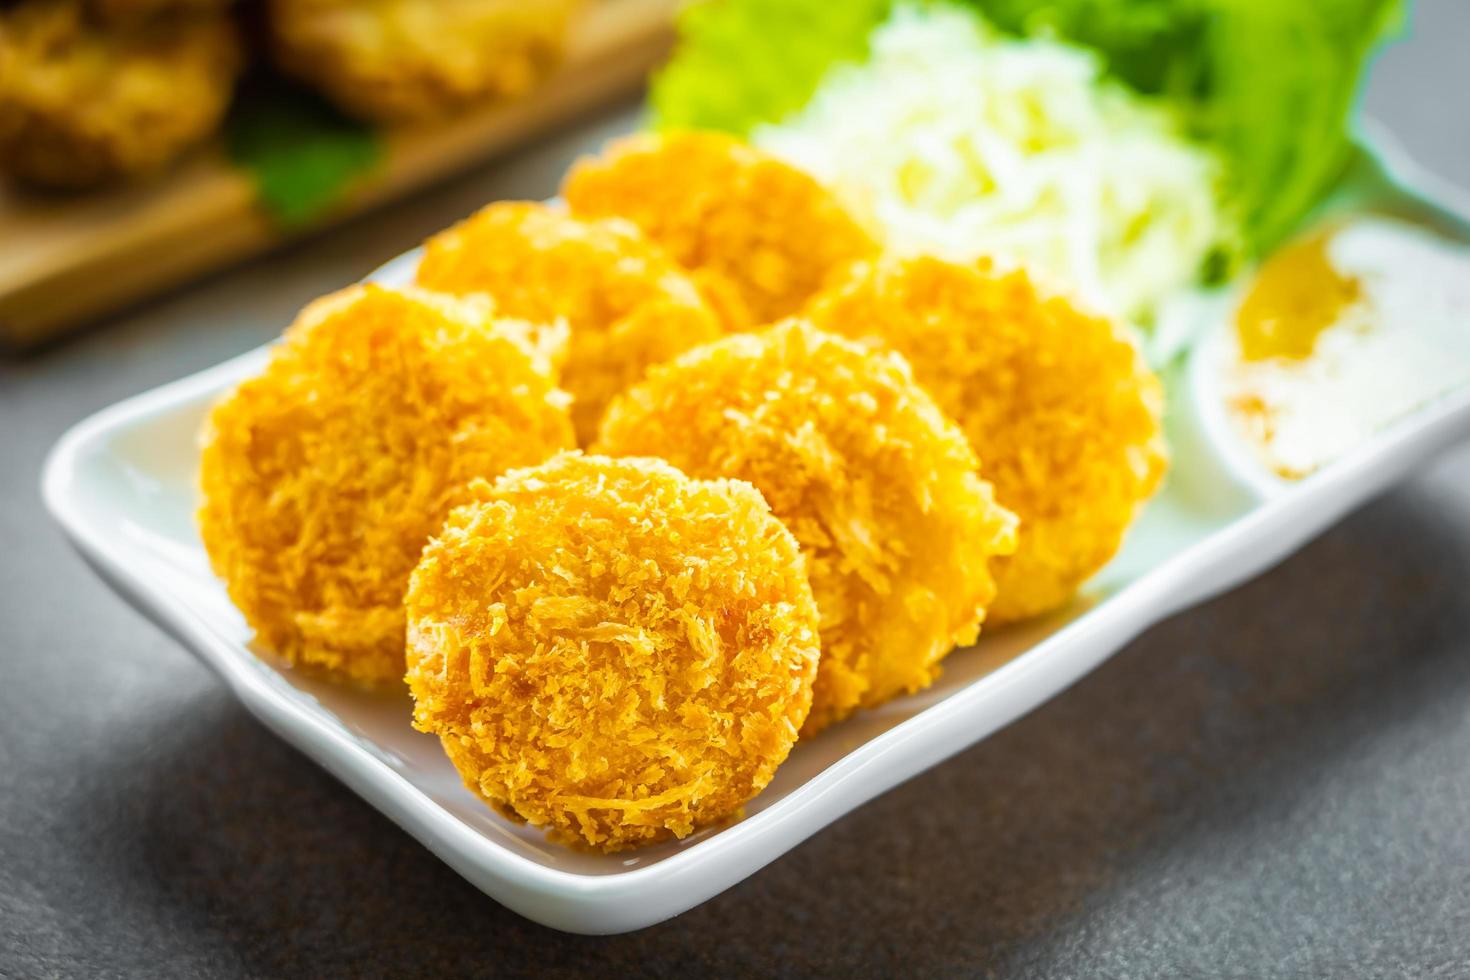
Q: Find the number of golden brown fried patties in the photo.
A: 6